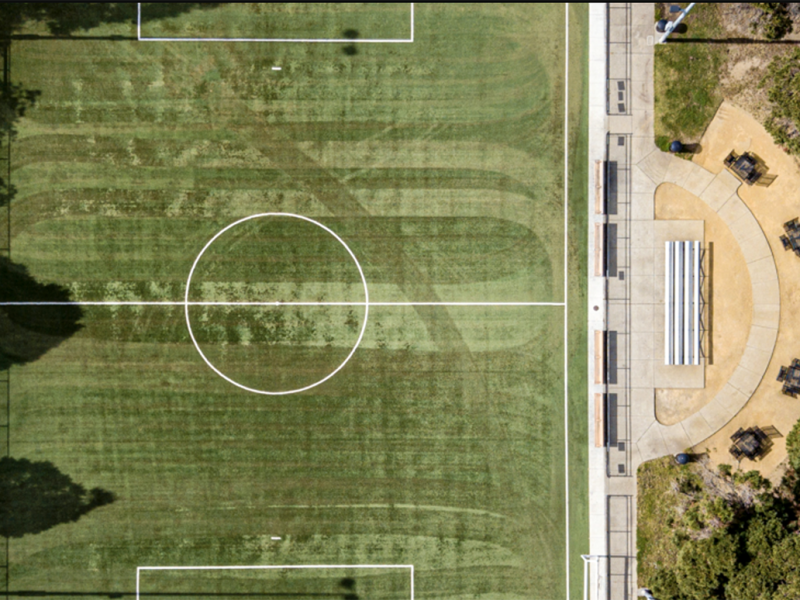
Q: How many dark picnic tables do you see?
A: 4